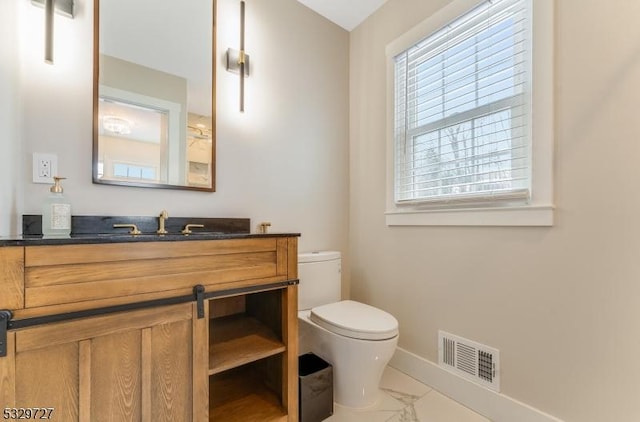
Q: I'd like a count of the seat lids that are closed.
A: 1